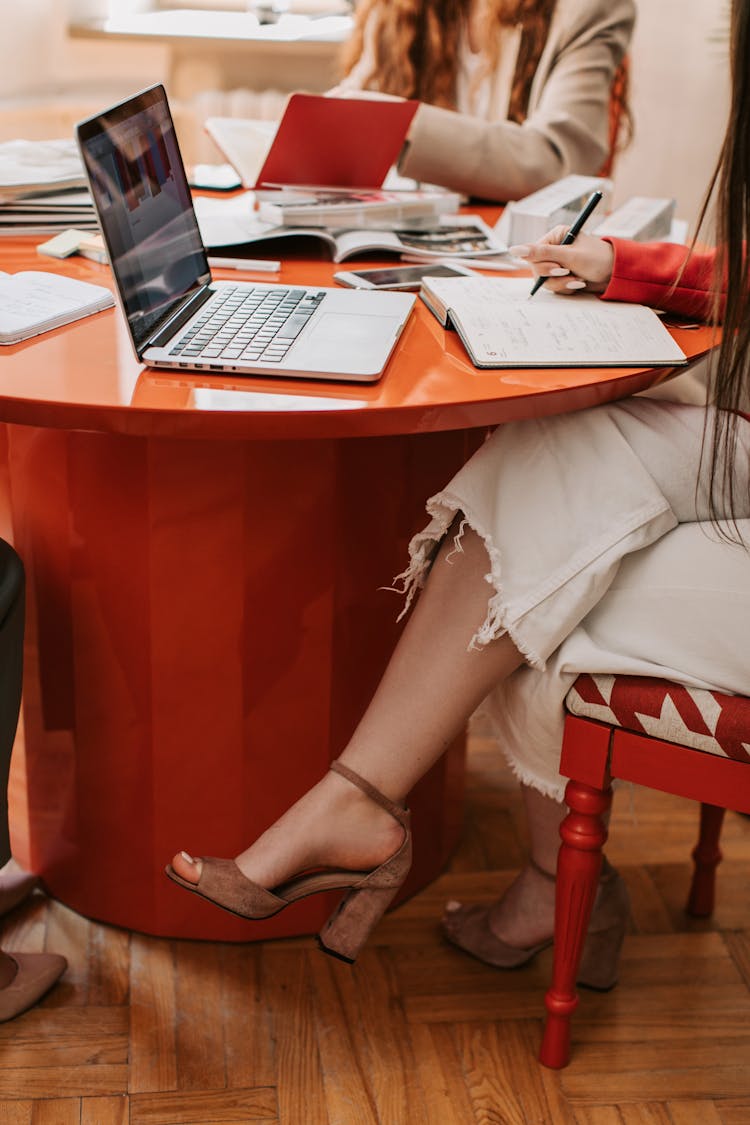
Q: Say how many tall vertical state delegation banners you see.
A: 0